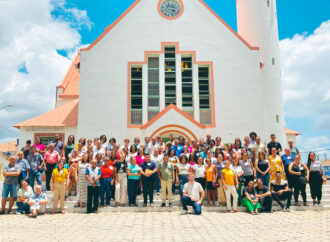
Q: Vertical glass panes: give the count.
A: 5